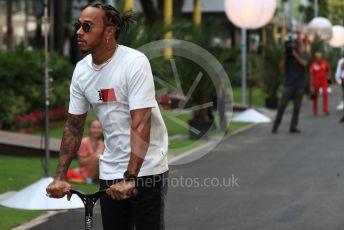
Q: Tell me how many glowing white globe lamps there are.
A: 3